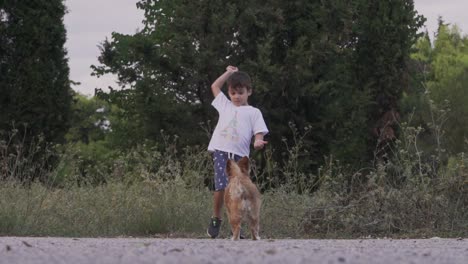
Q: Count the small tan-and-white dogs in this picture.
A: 1